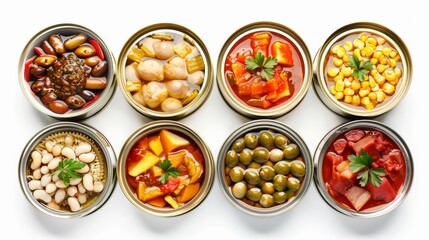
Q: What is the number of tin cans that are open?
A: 8